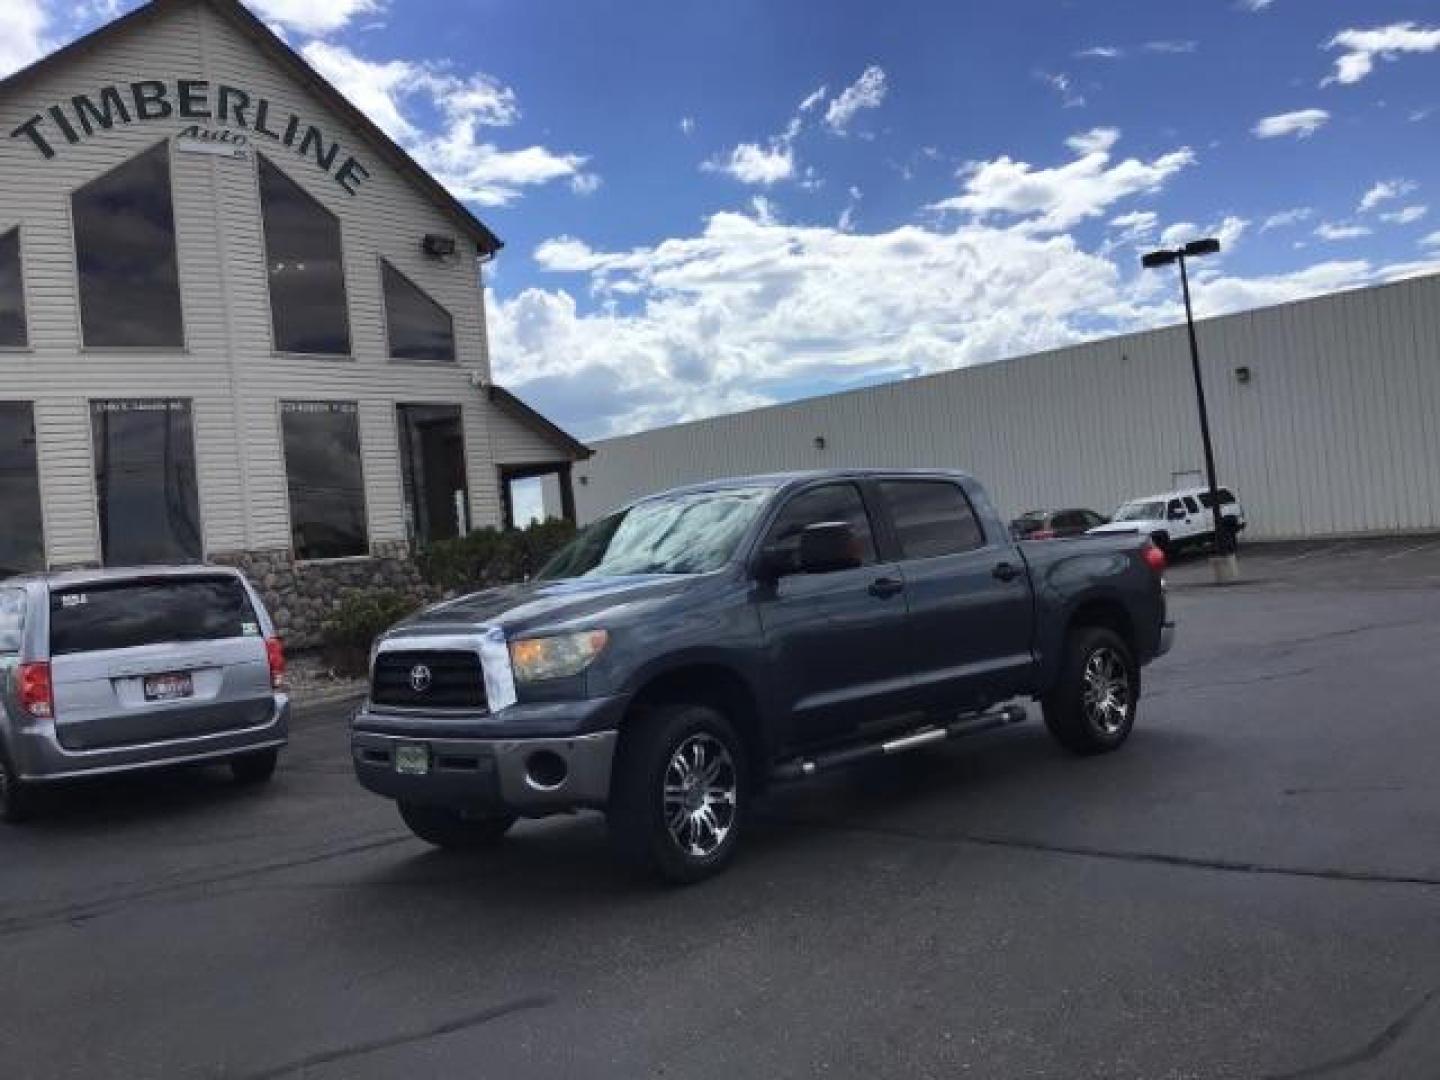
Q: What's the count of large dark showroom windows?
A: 8